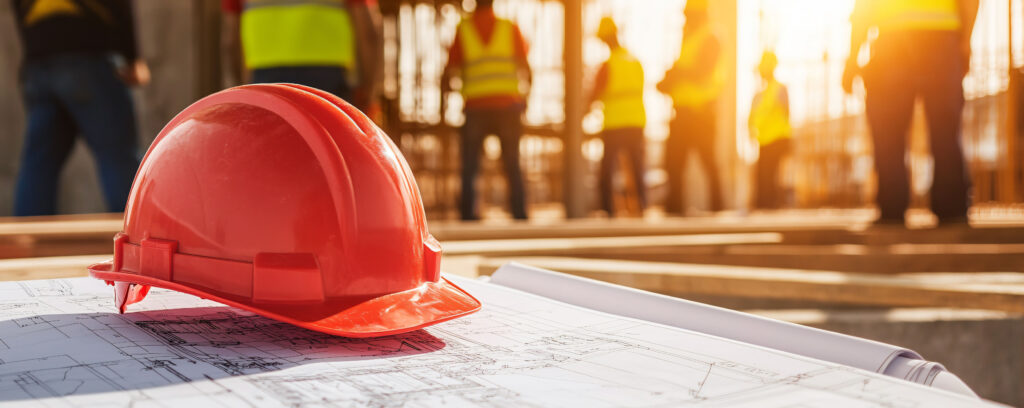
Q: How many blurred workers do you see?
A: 7